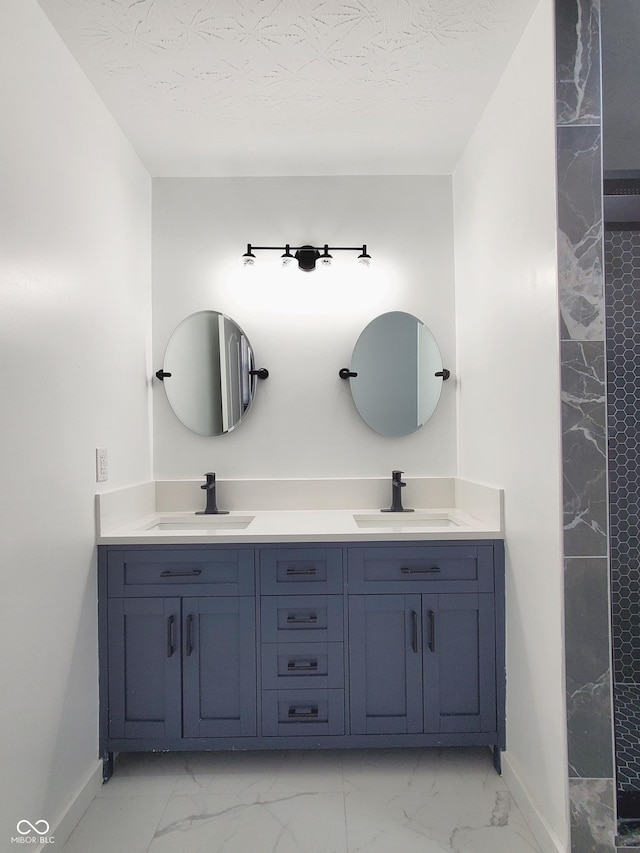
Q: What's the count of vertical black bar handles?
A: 4